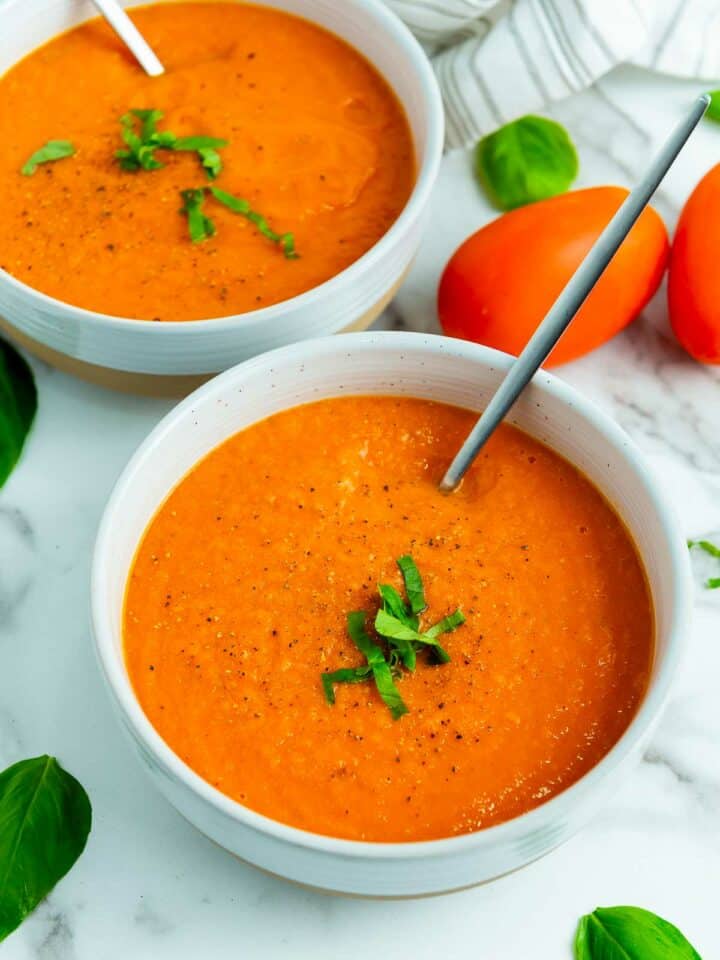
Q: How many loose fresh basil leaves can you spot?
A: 5